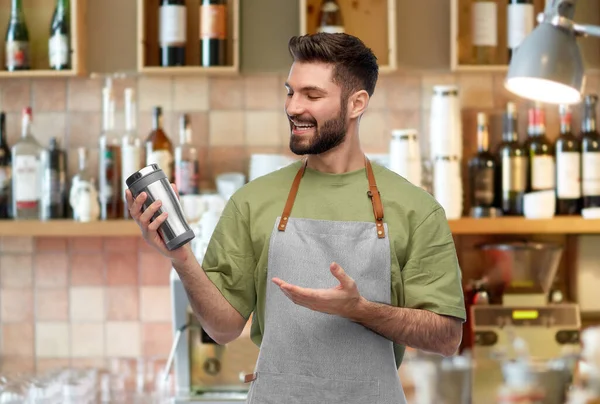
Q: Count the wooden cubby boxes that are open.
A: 4